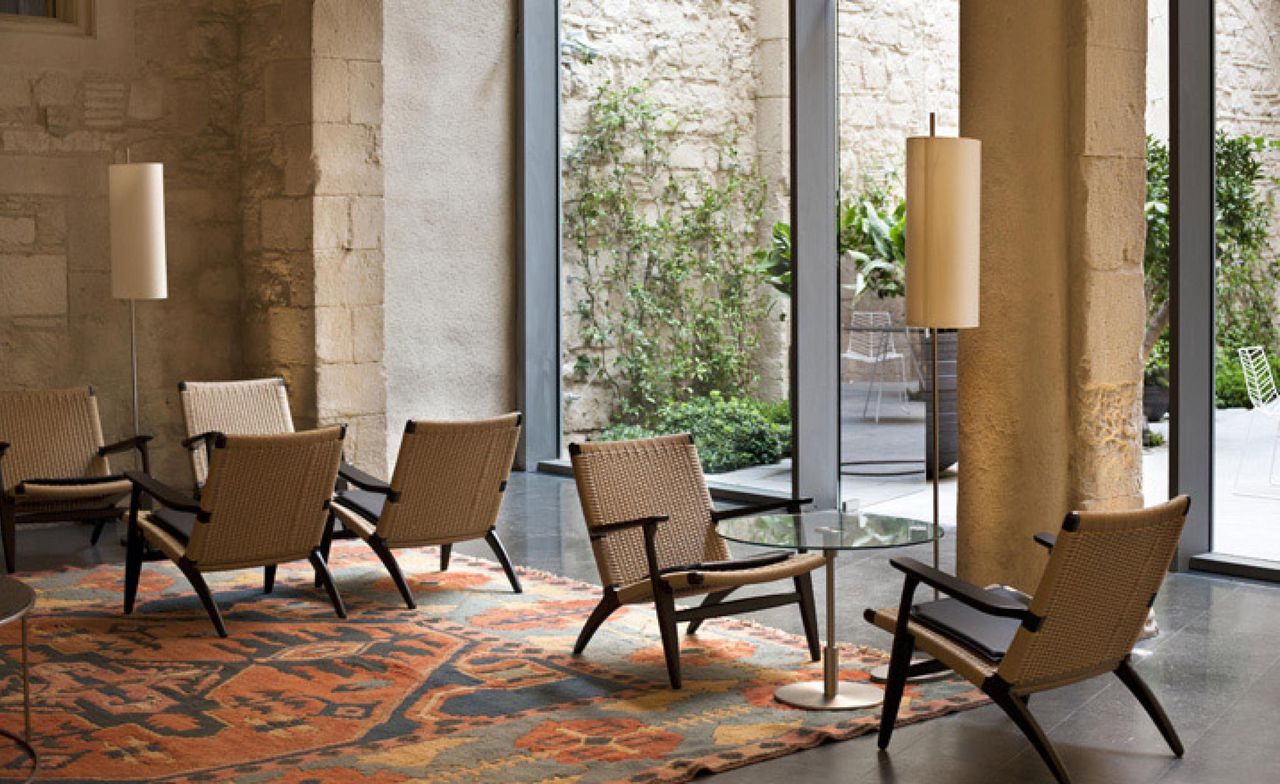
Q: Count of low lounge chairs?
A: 6